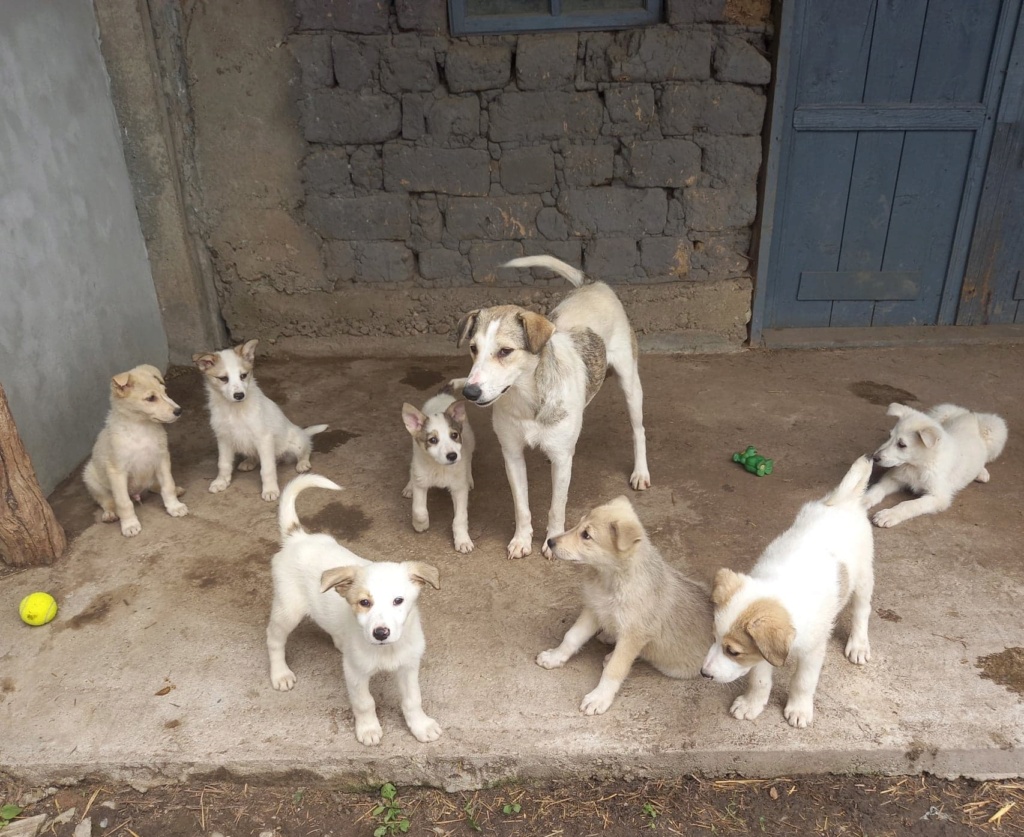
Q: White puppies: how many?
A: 5